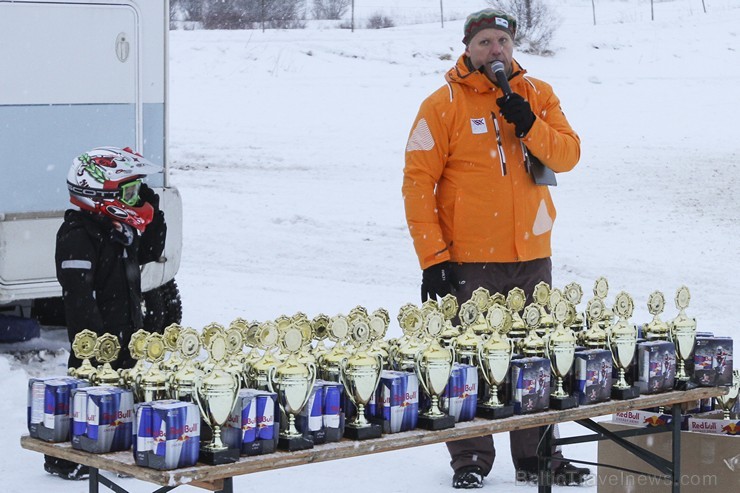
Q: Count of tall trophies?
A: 8